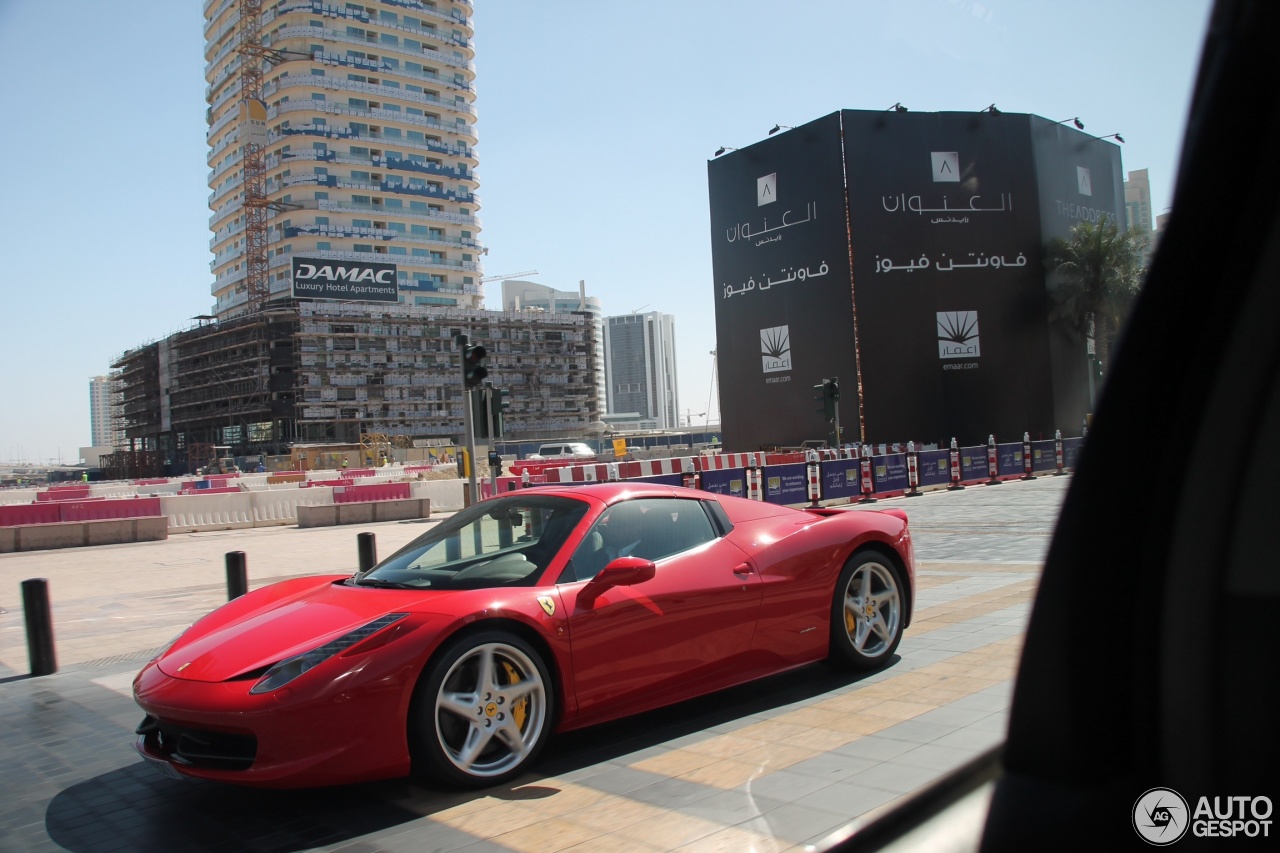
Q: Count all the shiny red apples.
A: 0